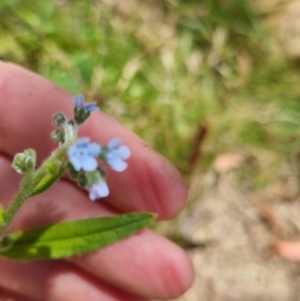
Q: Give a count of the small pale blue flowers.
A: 4